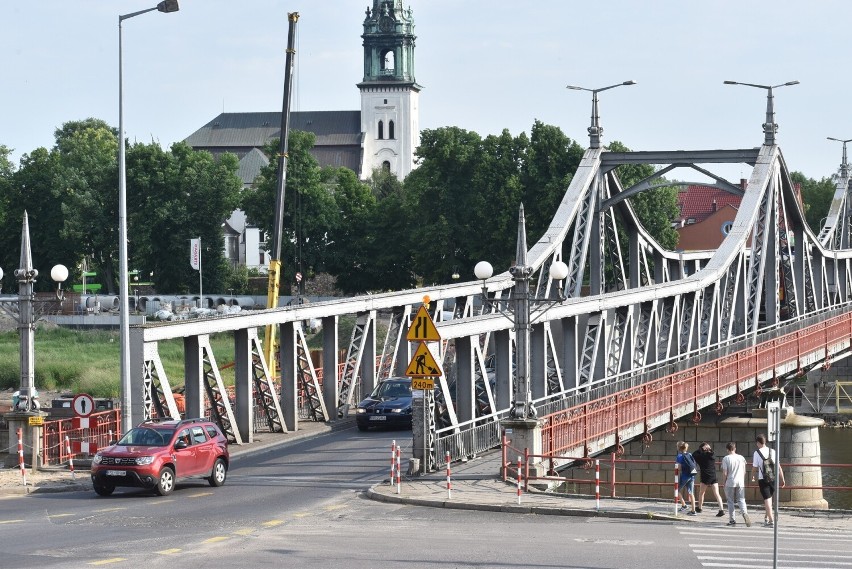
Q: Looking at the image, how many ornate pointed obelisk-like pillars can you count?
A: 2